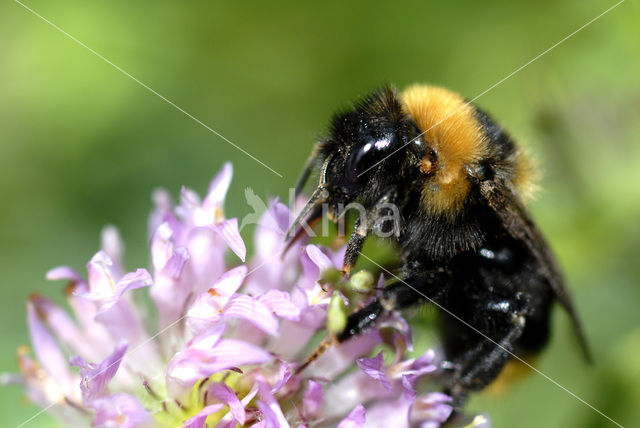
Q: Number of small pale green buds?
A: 2